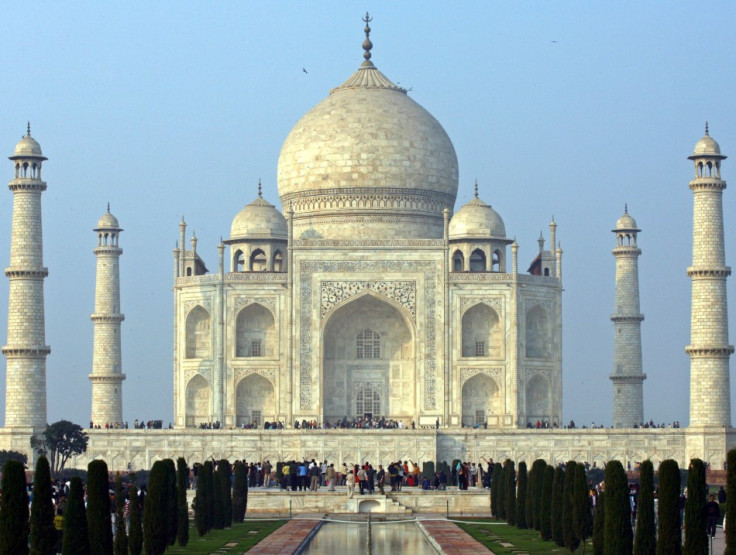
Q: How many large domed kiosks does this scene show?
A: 2